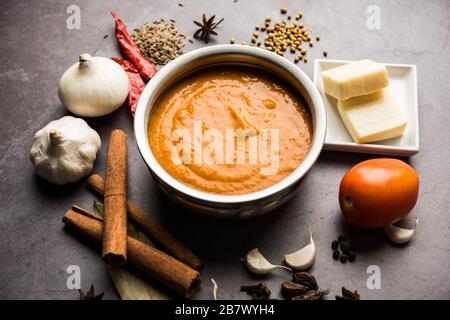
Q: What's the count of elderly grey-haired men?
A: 0